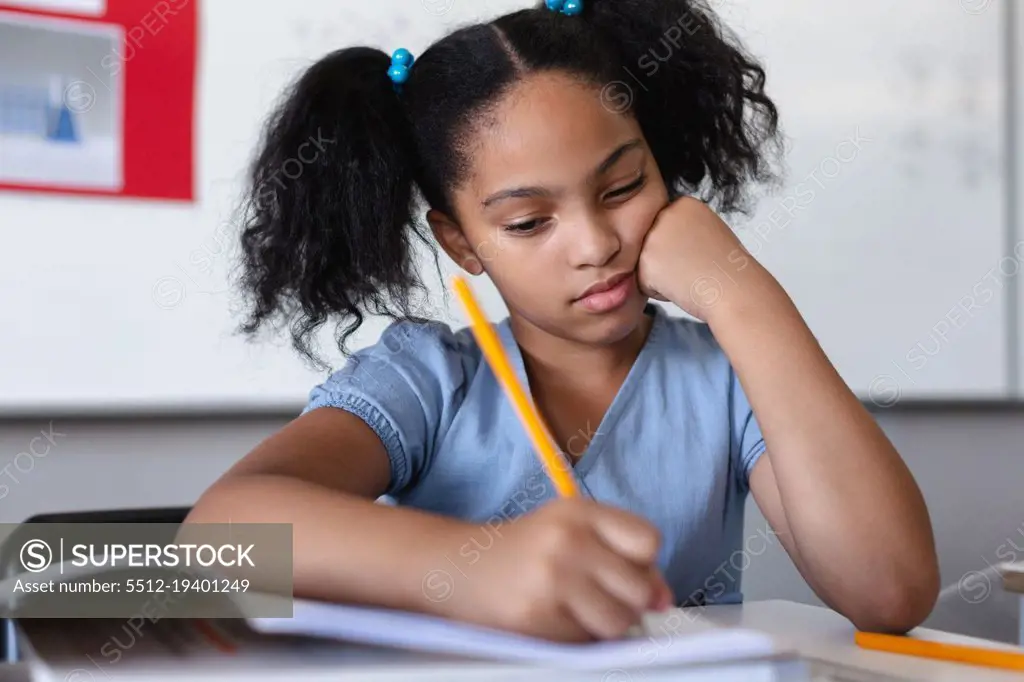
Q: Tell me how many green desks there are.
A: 0